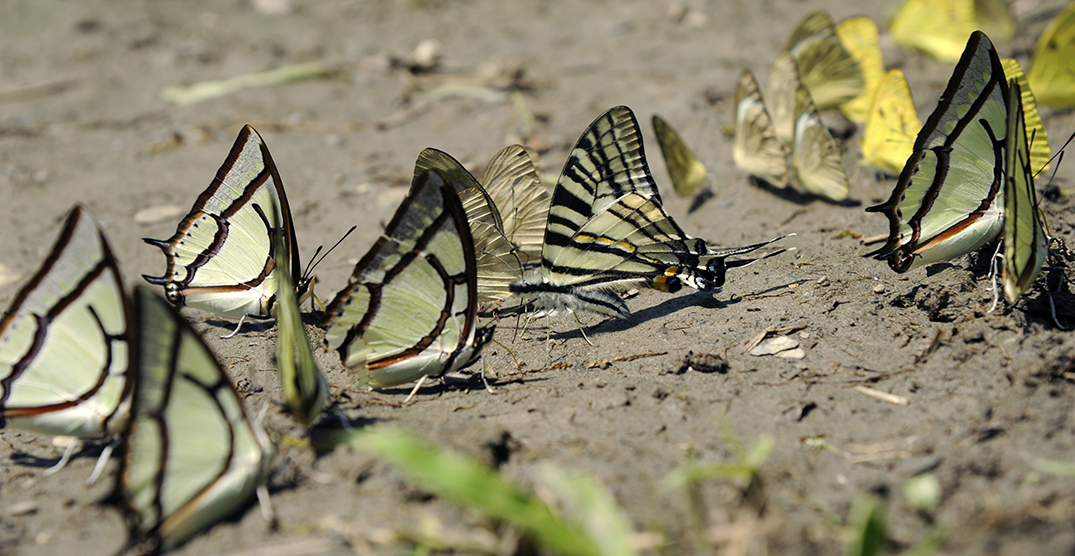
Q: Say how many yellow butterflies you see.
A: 5